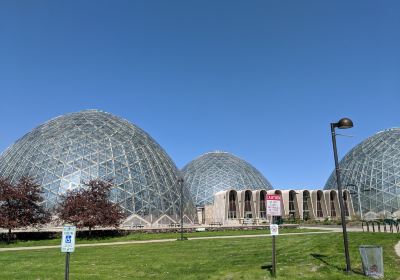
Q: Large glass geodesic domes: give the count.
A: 3